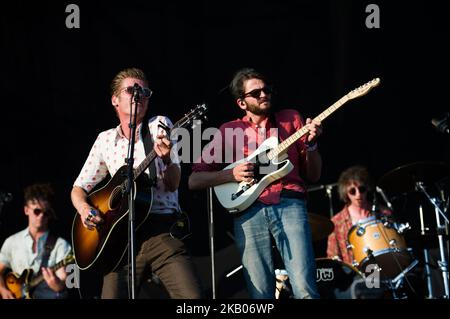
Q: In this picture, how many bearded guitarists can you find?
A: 1